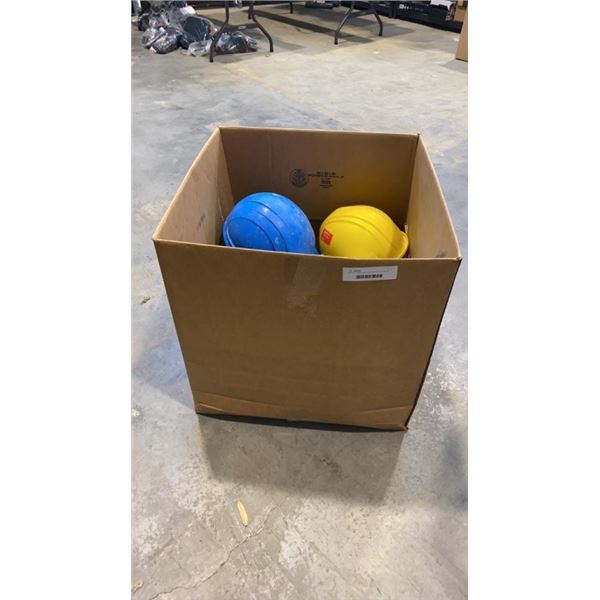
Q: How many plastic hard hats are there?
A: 2